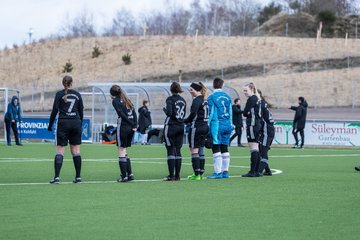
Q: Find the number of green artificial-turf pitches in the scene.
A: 1